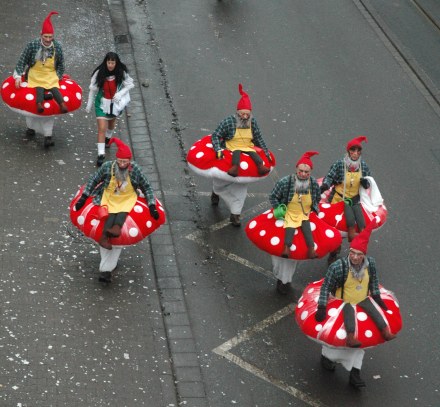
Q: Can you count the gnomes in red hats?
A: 6